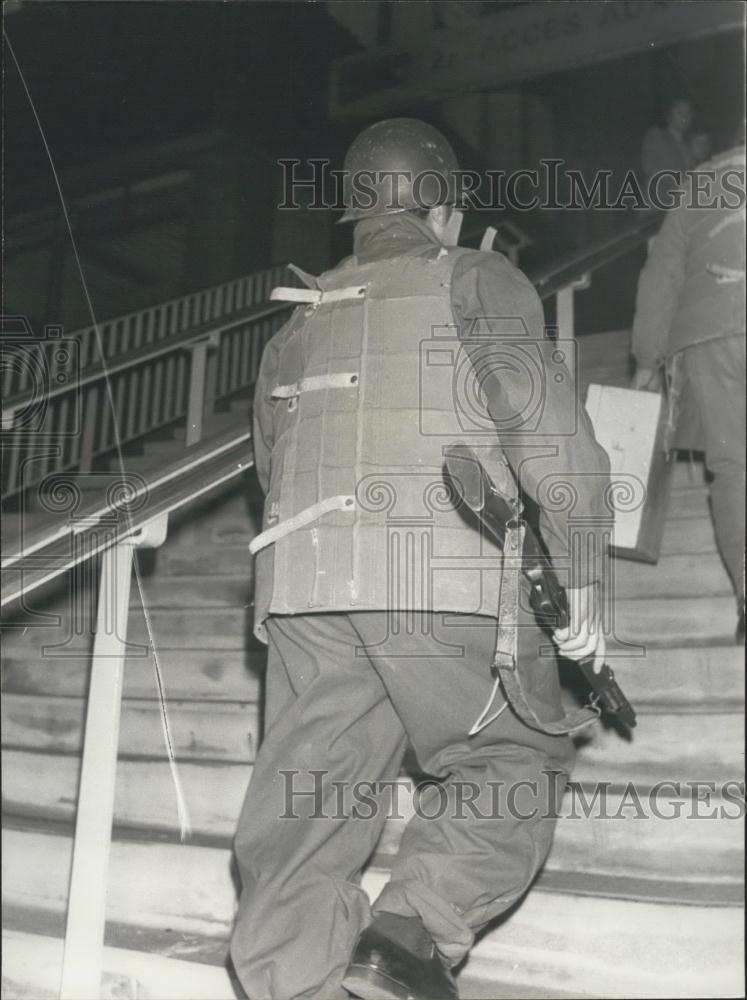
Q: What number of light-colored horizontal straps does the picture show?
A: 3